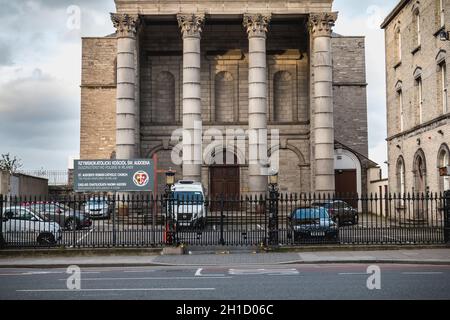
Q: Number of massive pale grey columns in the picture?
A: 4